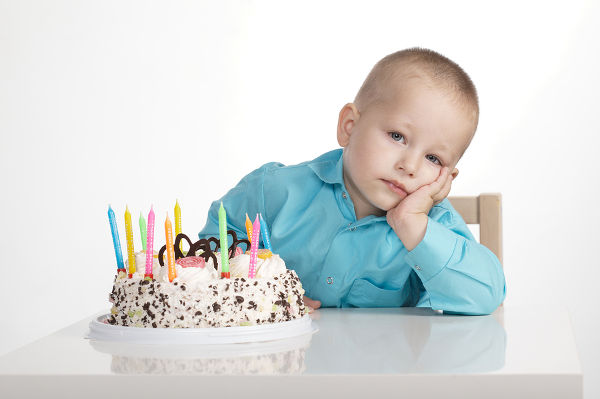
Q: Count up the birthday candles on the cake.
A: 10